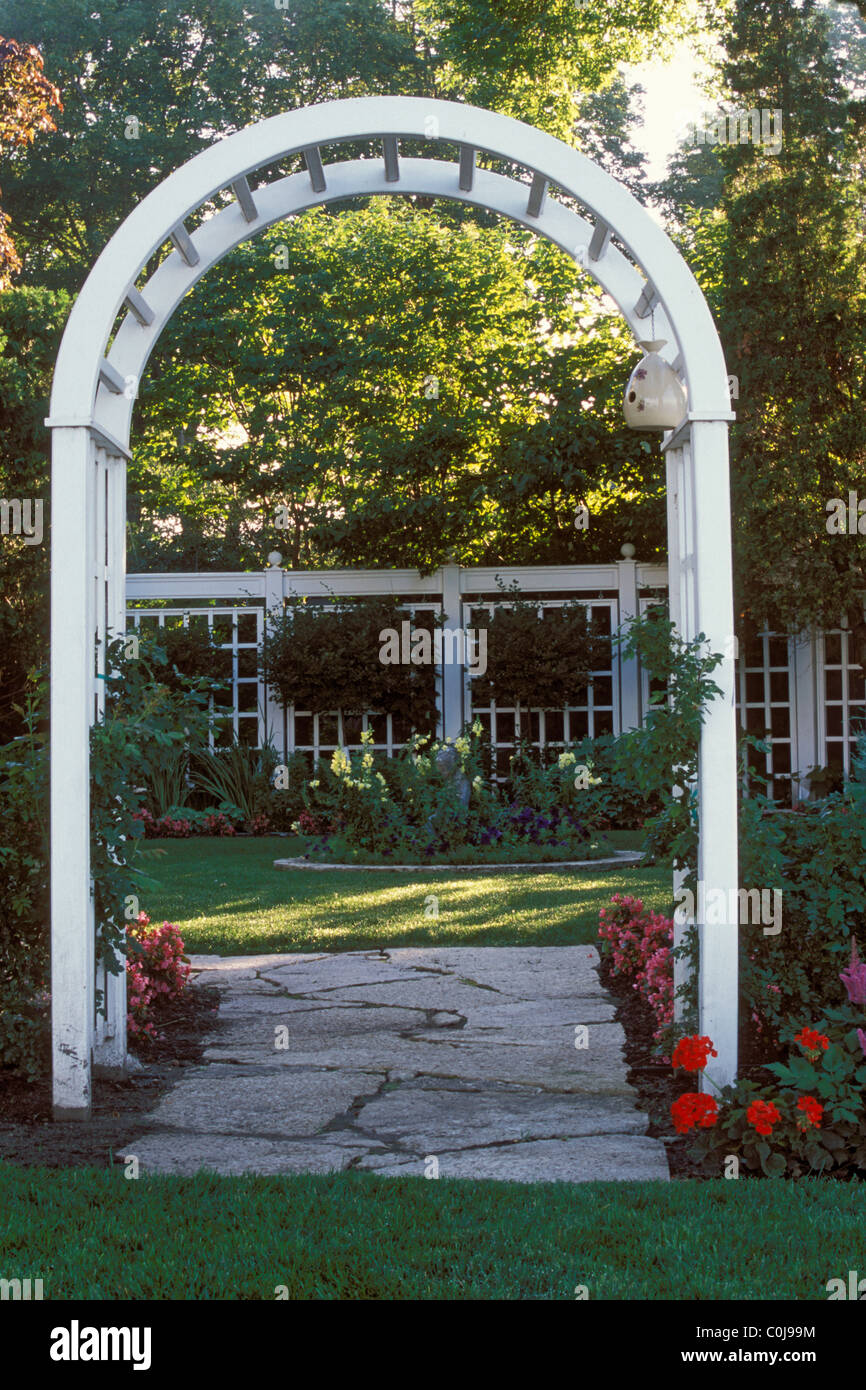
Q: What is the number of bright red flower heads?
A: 5